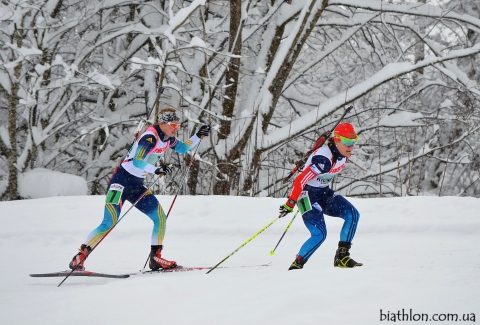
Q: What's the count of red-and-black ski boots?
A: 2